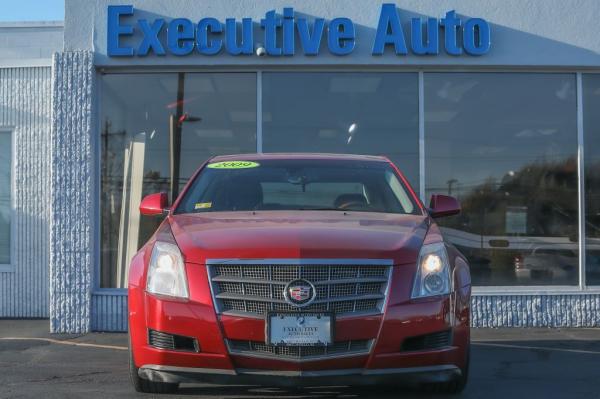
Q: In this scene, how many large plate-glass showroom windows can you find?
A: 4